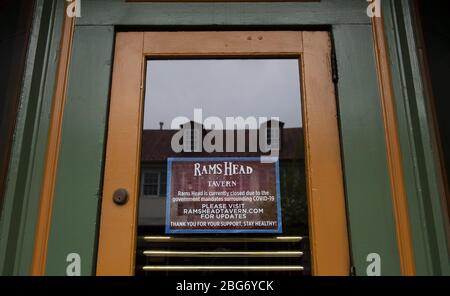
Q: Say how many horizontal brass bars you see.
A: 3